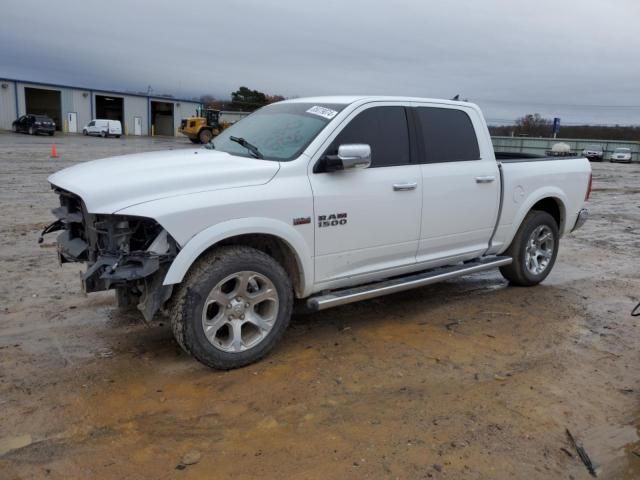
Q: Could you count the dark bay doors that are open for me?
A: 3